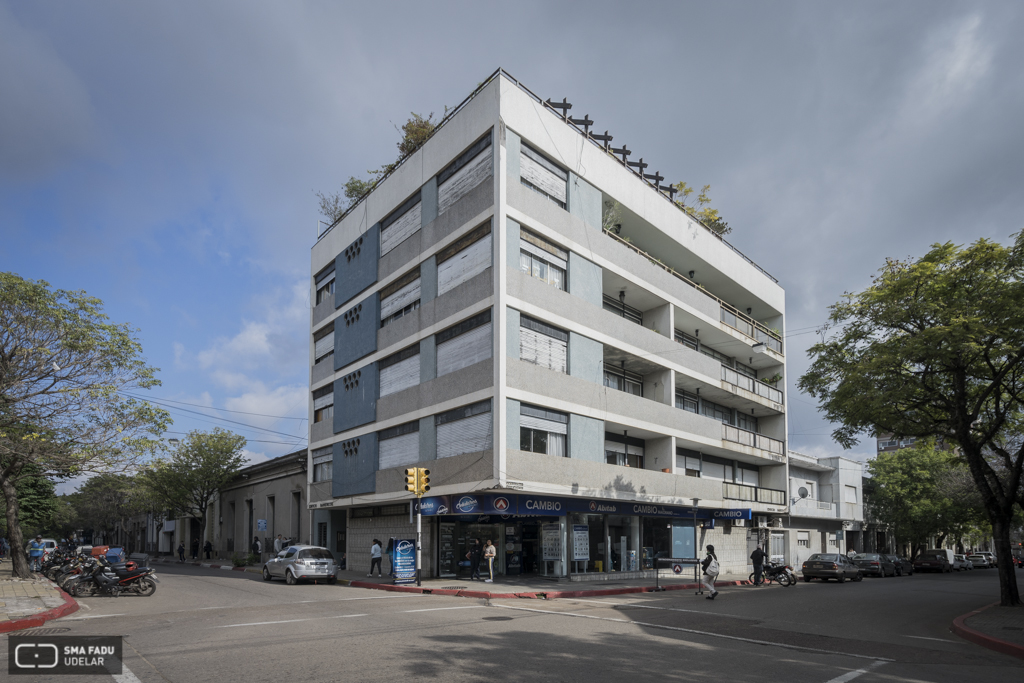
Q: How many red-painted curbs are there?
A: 3